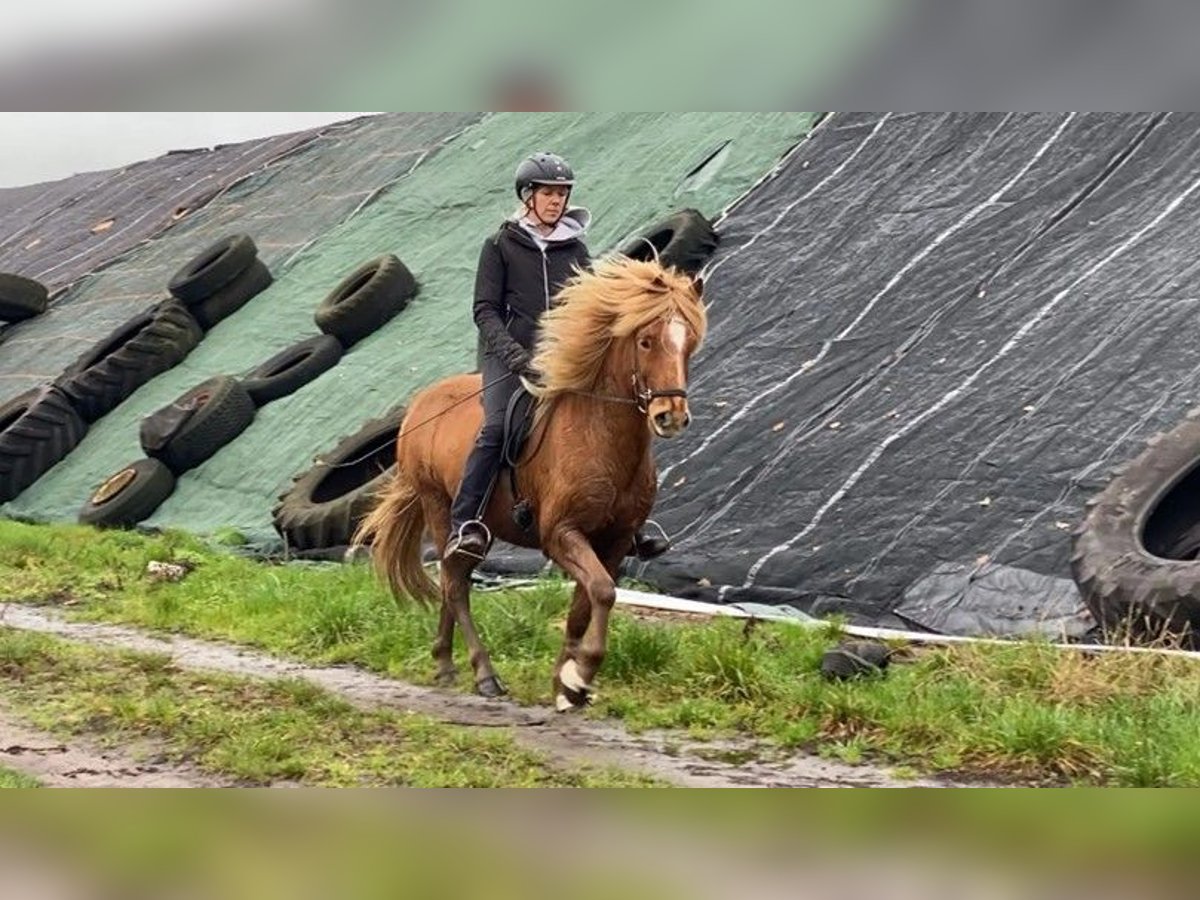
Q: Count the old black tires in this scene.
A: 12